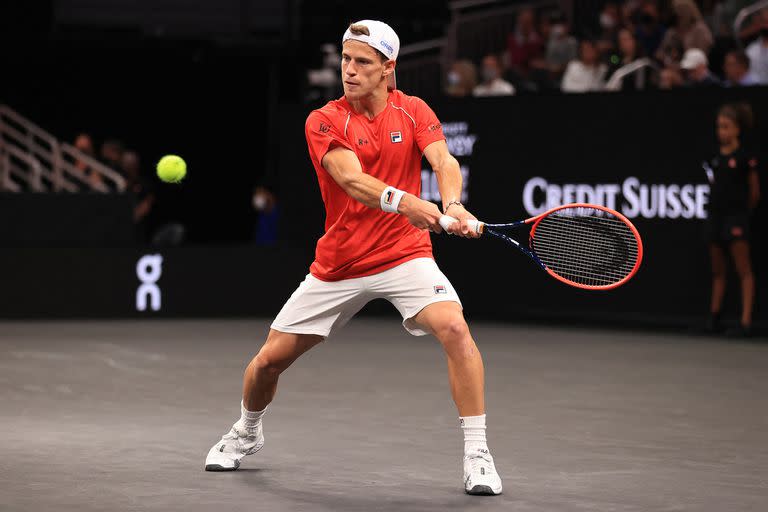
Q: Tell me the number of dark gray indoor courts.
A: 1